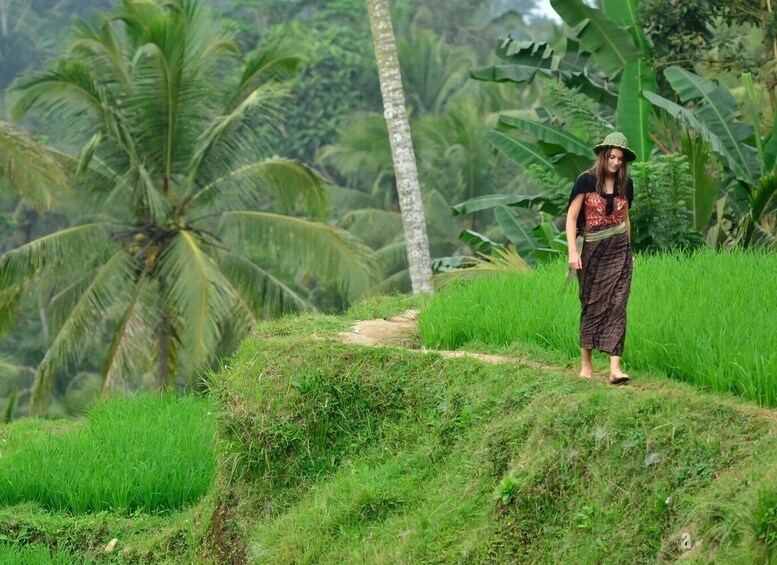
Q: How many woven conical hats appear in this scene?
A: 1